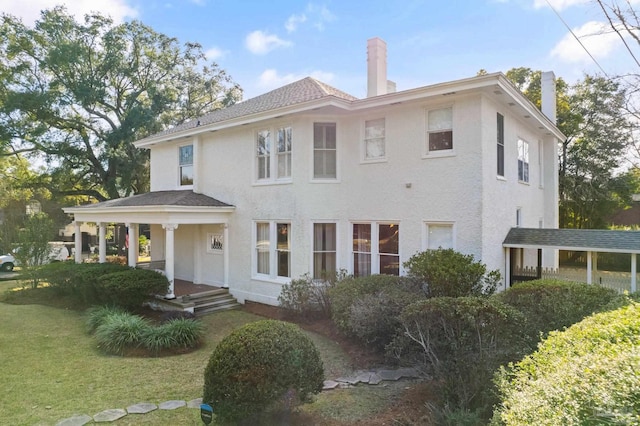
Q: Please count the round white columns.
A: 5